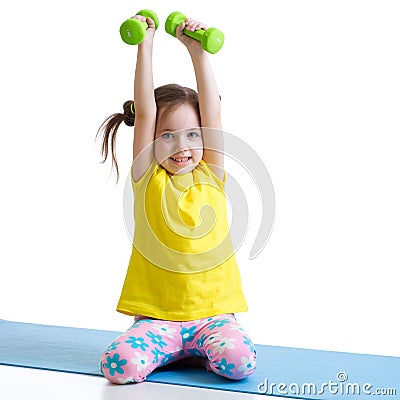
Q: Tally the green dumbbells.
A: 2